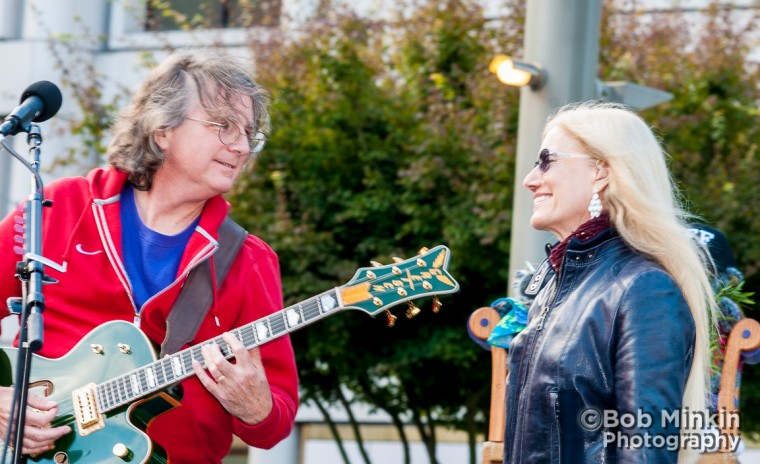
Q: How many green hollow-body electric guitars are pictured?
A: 1